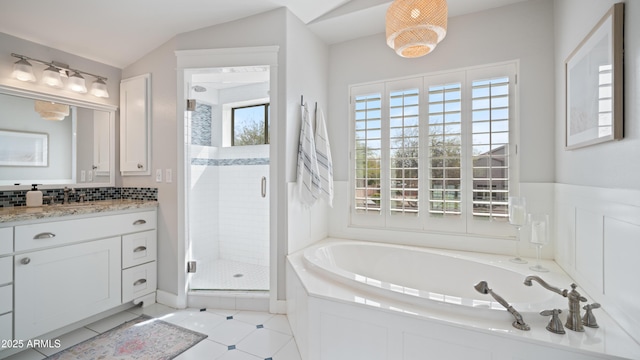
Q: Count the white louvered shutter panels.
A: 4